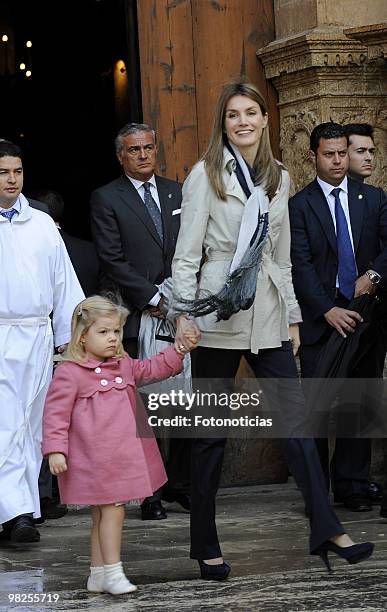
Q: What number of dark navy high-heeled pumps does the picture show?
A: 2